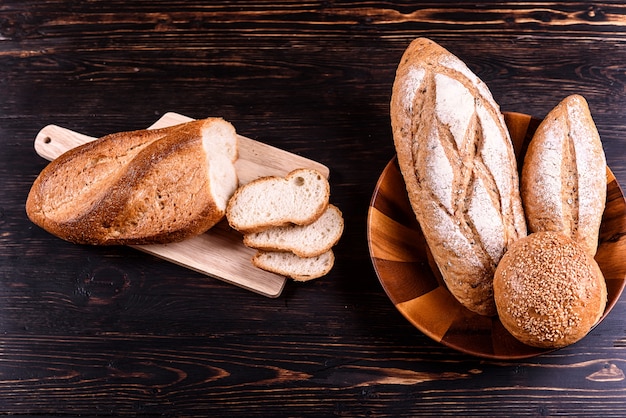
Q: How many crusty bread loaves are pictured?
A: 4